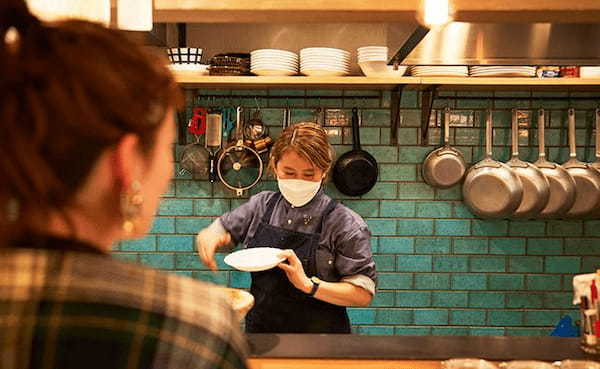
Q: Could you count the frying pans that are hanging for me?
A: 7